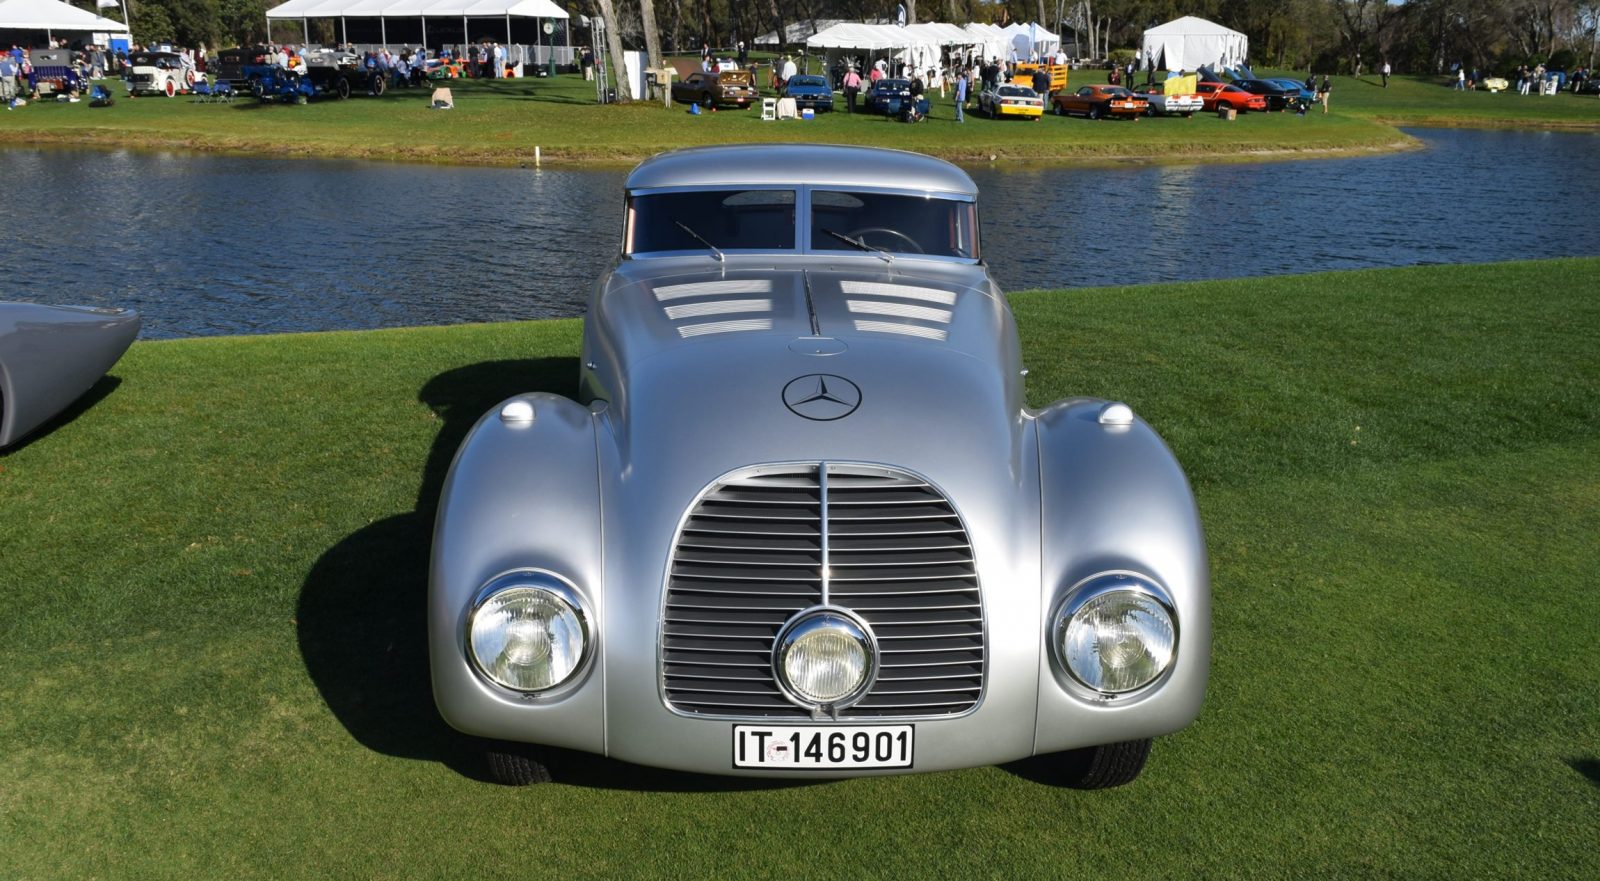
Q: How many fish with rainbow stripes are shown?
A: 0